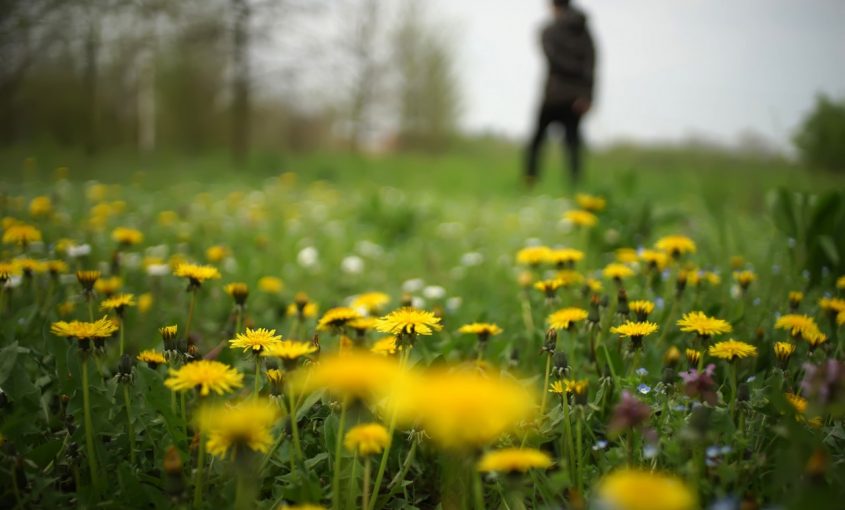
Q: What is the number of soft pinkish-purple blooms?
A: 3